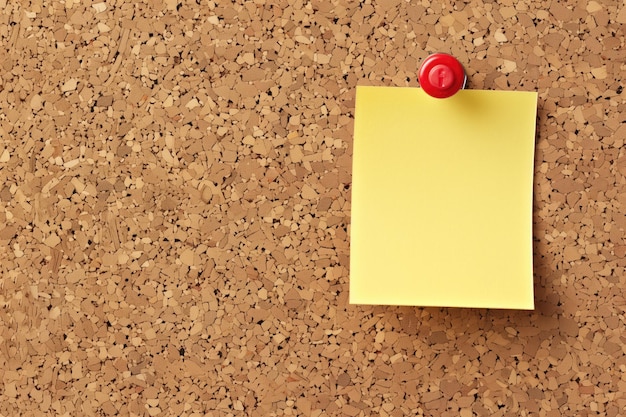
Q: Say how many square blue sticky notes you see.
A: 0